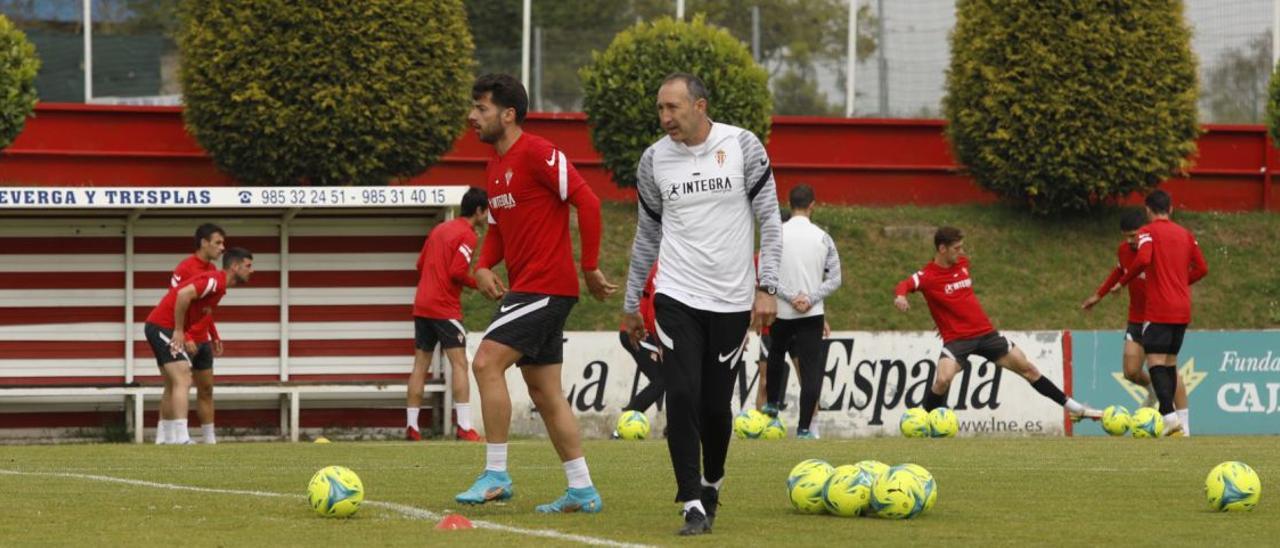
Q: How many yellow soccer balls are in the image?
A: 14